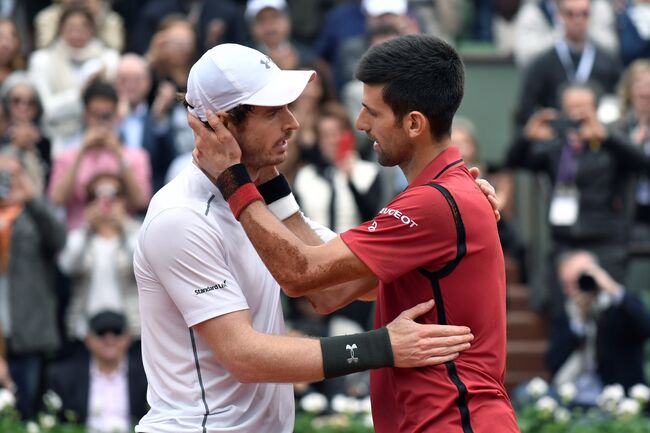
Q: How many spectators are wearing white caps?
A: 2